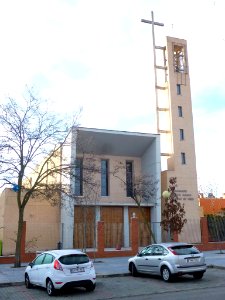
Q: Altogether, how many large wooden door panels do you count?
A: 3